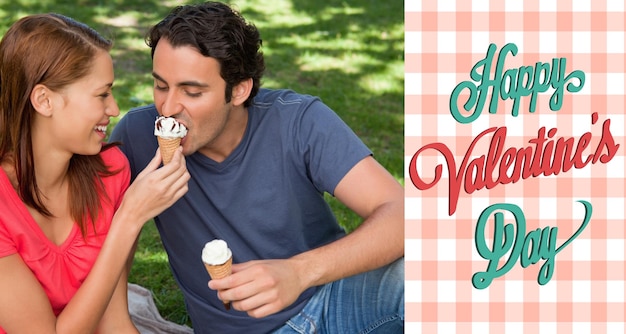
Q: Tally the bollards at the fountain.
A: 0